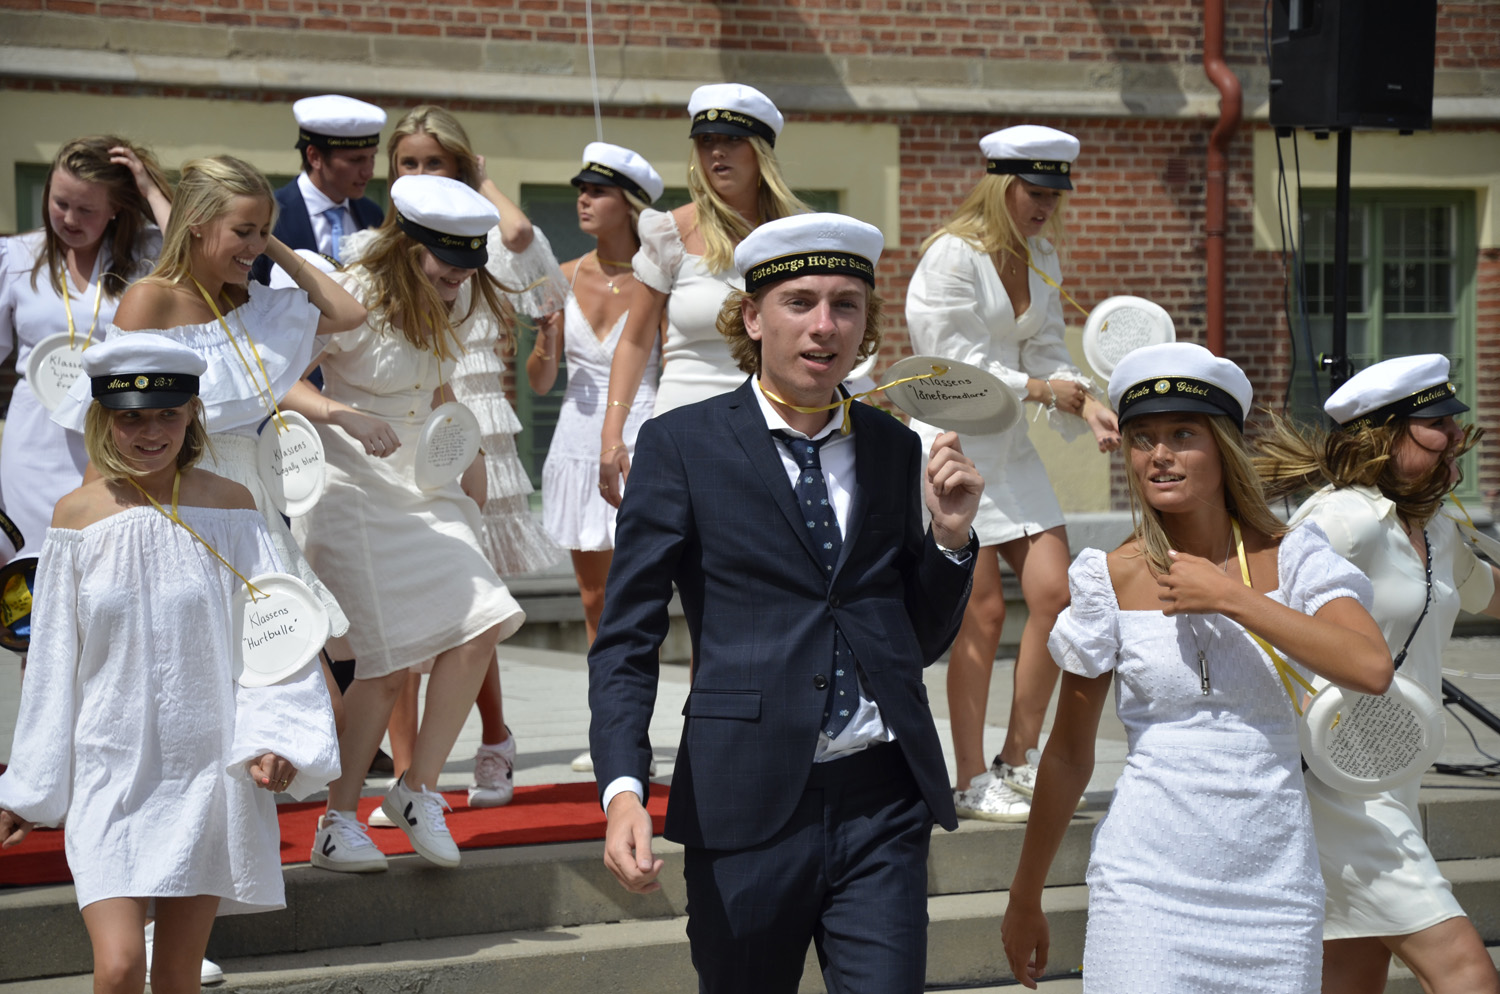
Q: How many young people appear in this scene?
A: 12